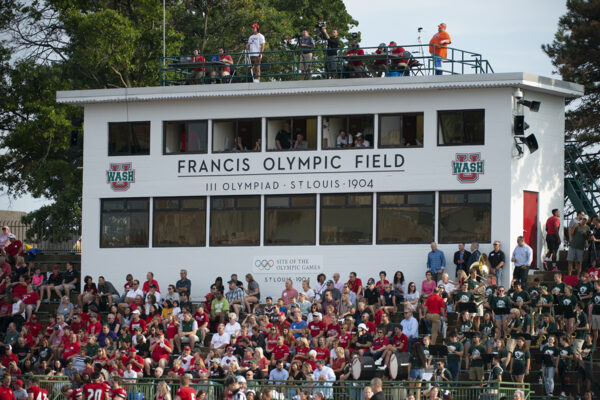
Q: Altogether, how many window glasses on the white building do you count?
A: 14